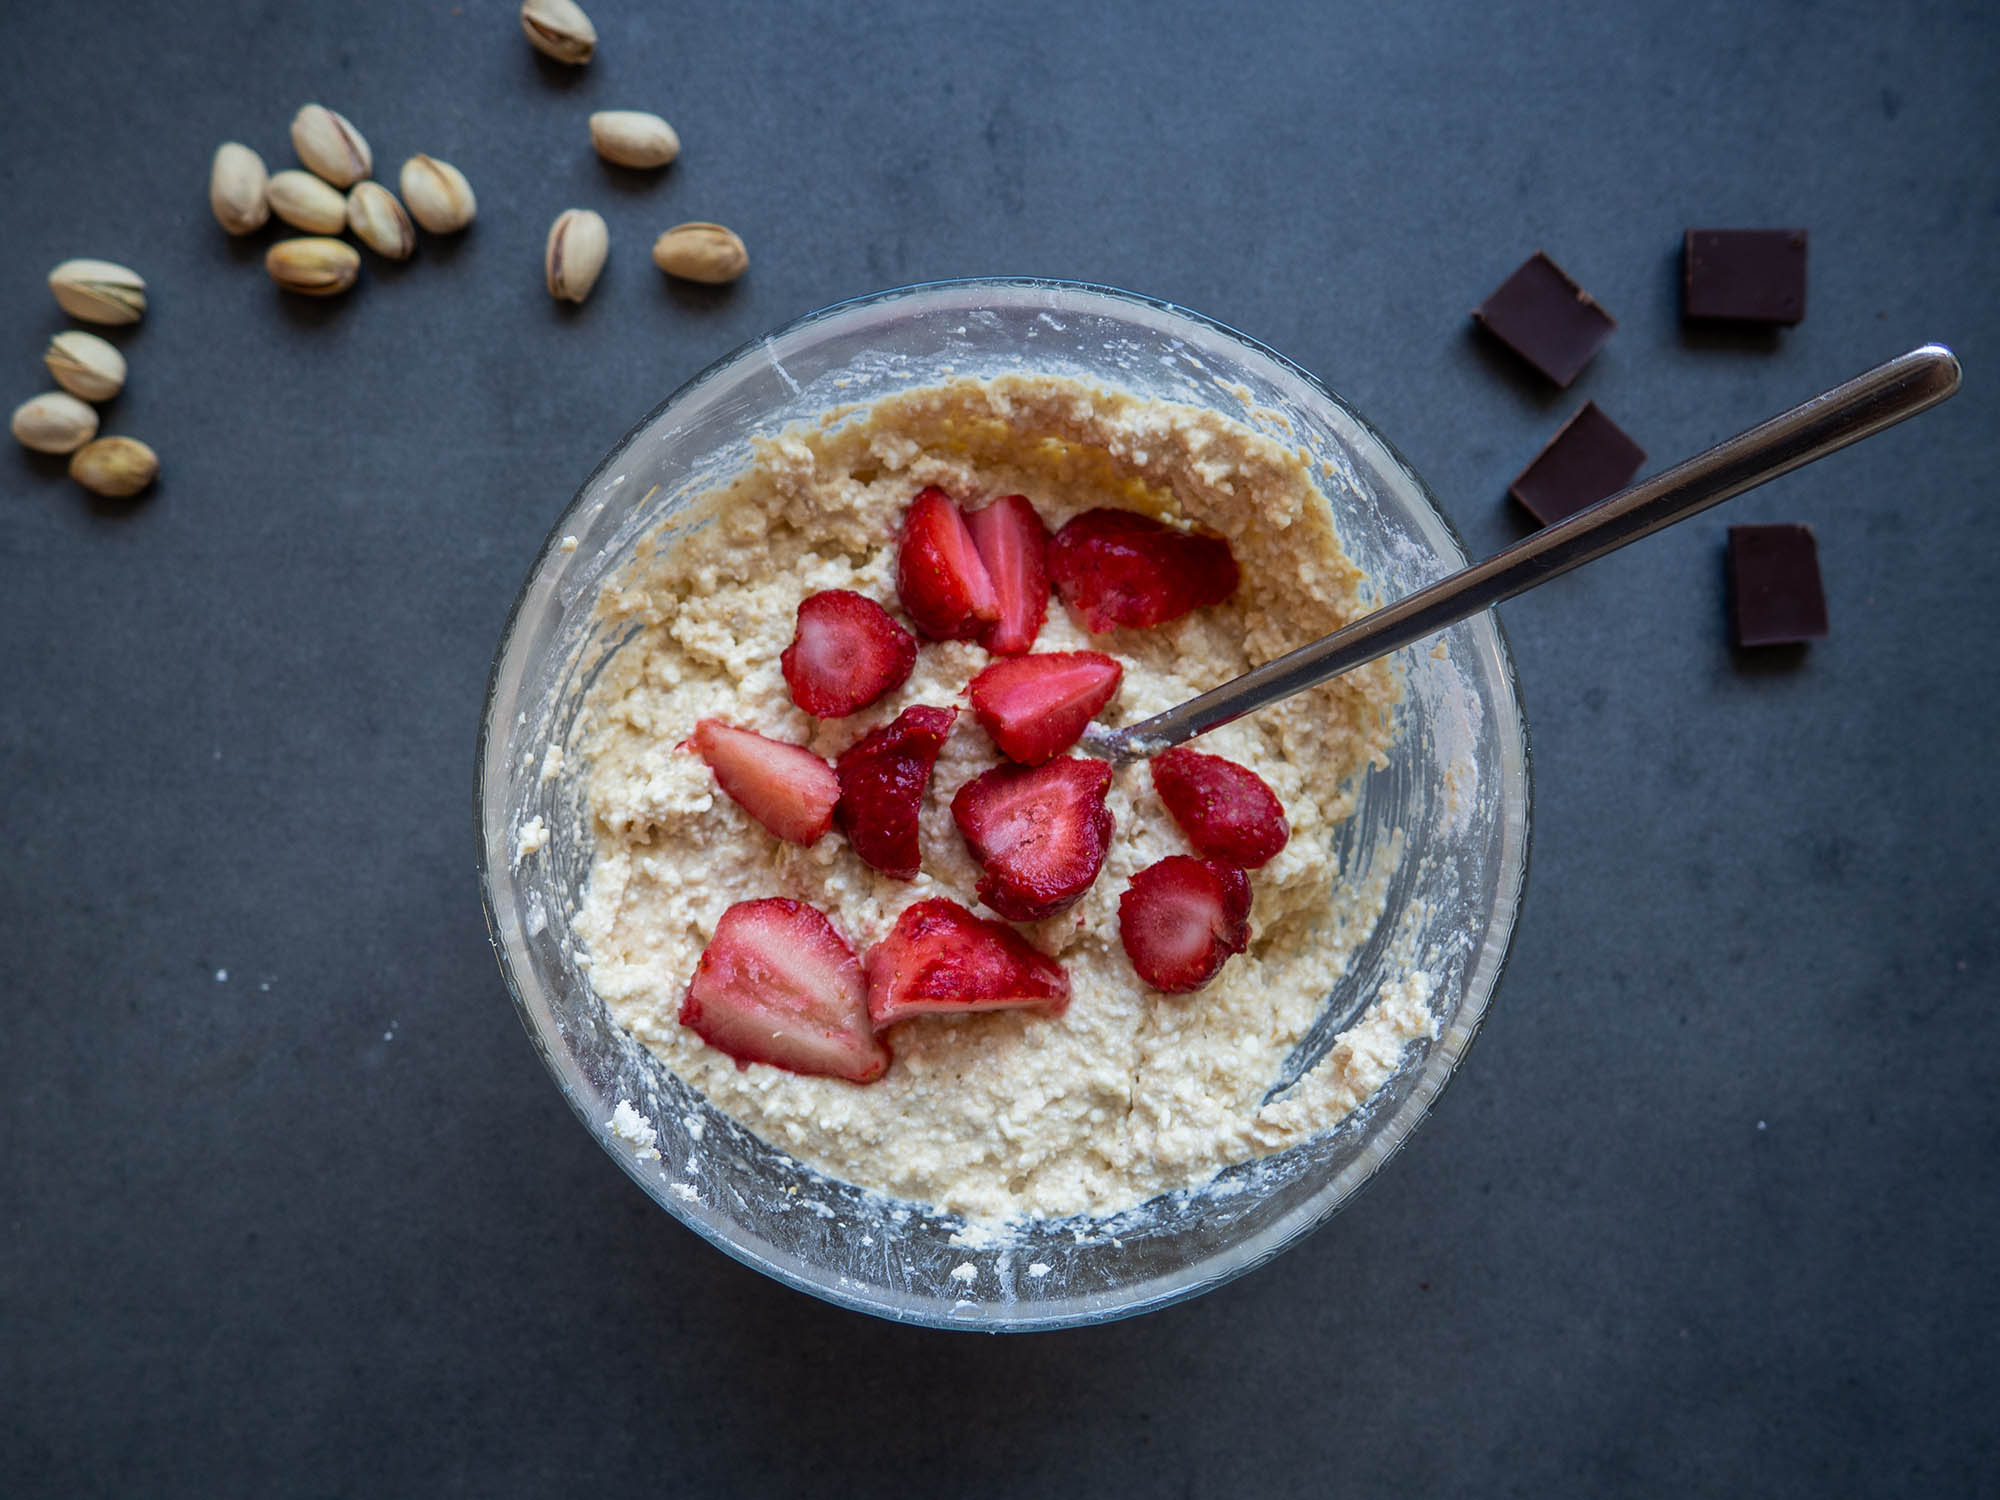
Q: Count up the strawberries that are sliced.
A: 12